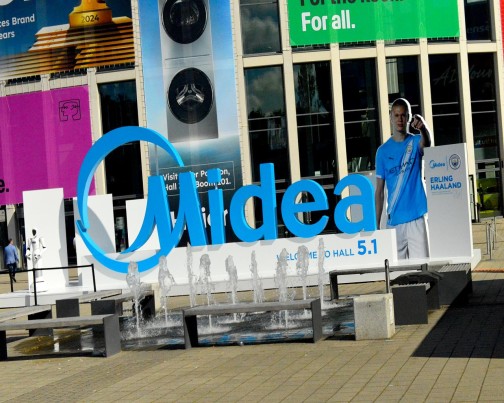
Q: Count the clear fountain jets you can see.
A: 9